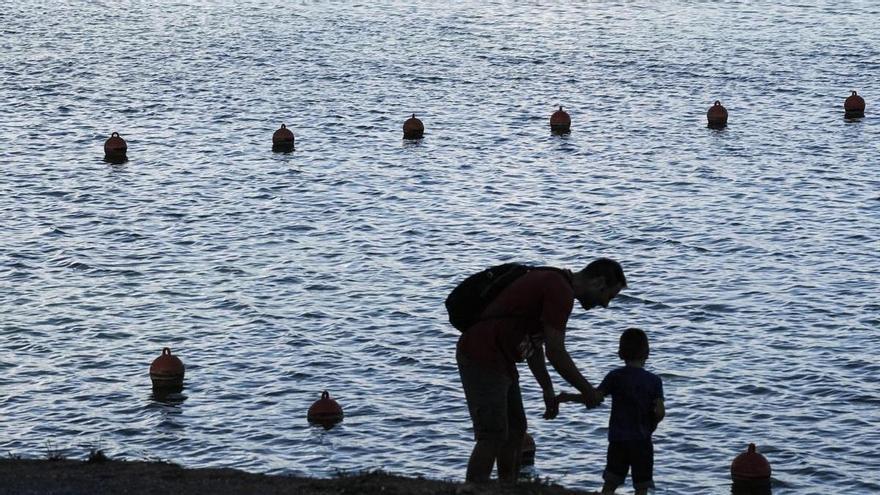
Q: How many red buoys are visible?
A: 10